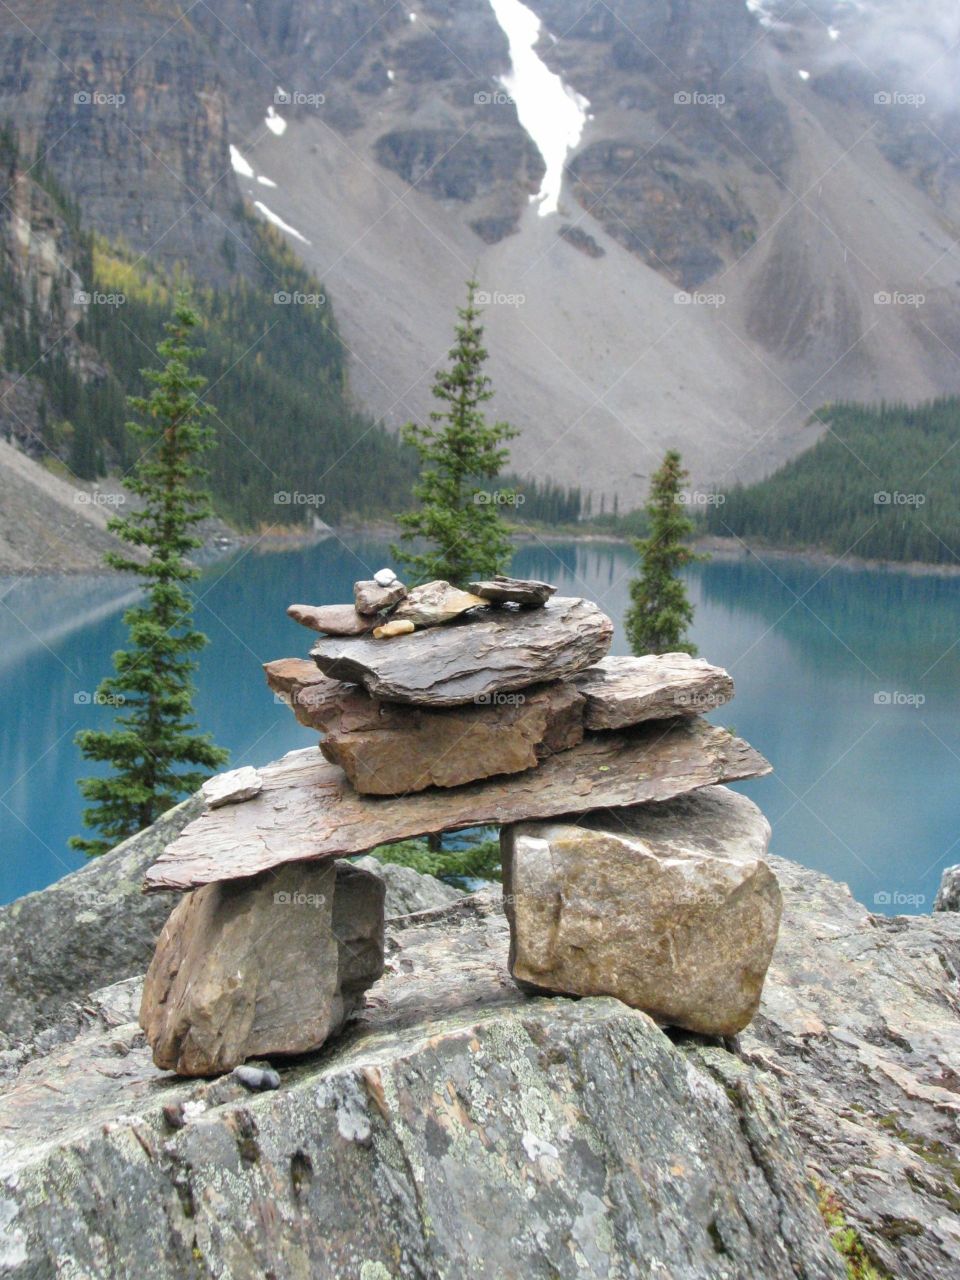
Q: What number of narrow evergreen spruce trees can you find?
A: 3